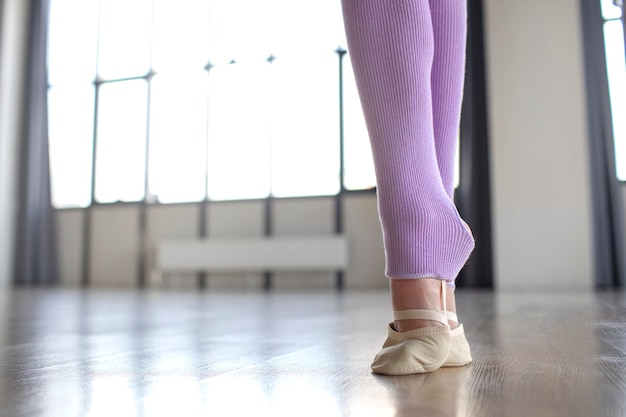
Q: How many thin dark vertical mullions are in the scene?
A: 5